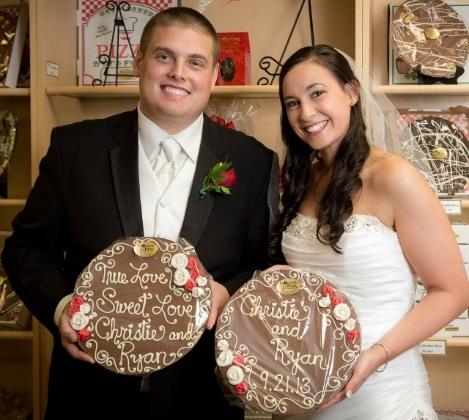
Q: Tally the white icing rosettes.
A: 12